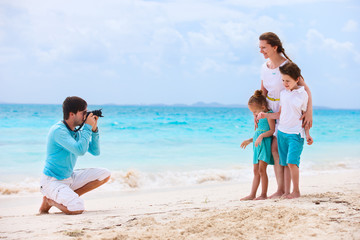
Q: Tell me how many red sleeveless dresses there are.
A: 0